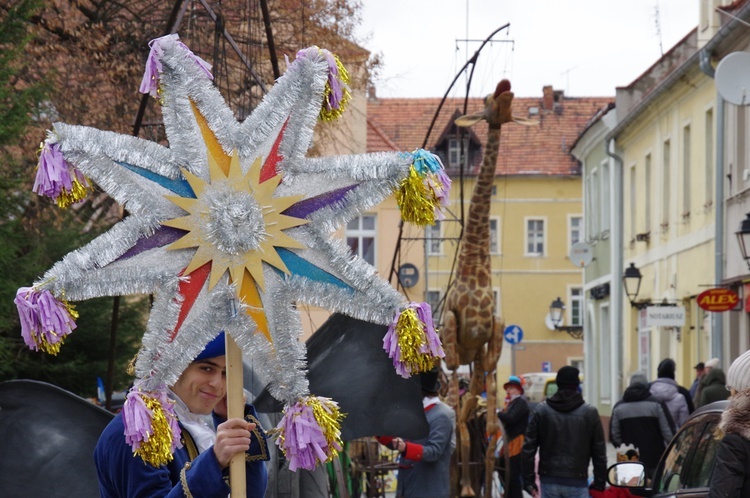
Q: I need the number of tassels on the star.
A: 8